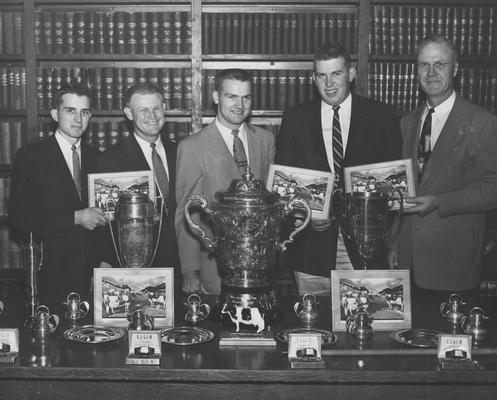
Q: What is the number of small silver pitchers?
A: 8